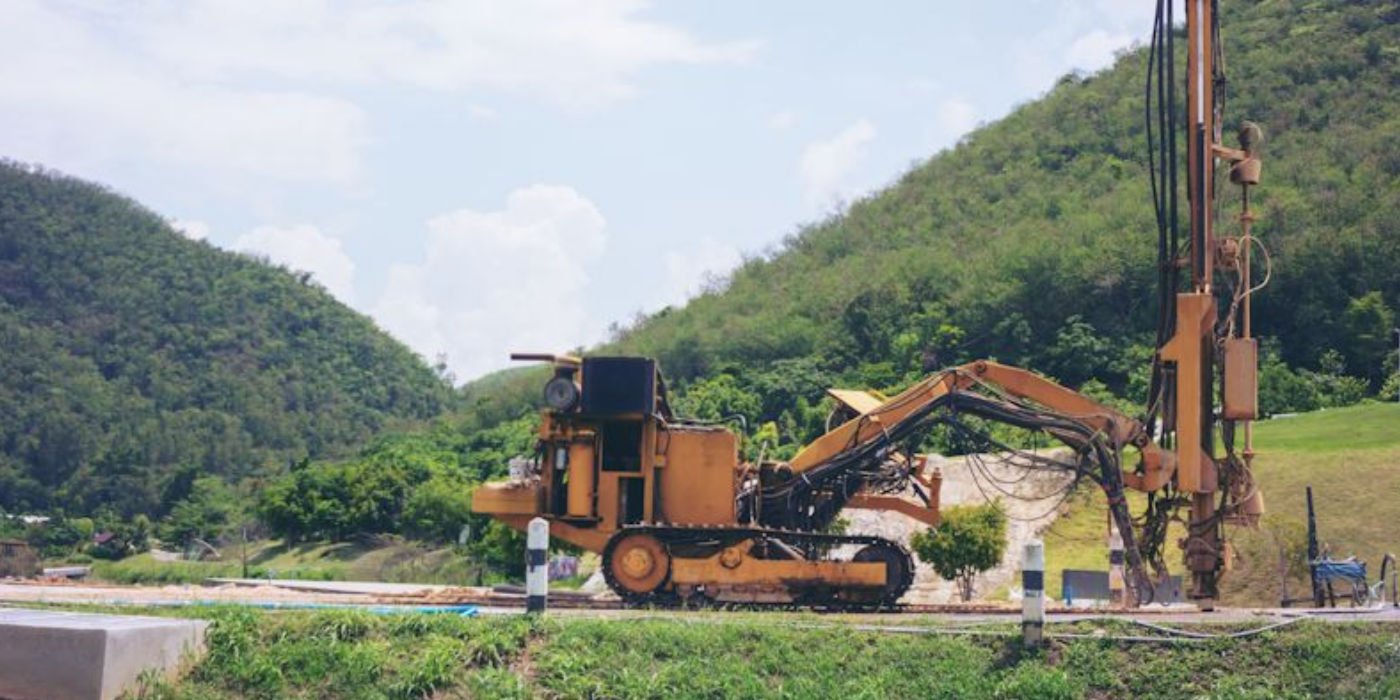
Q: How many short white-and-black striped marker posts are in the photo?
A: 3